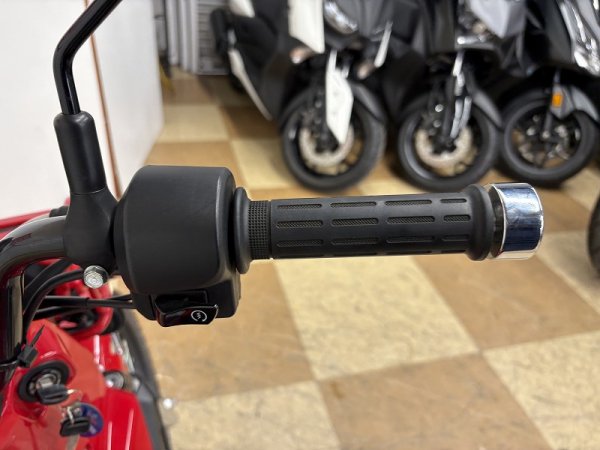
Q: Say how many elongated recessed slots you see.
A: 12